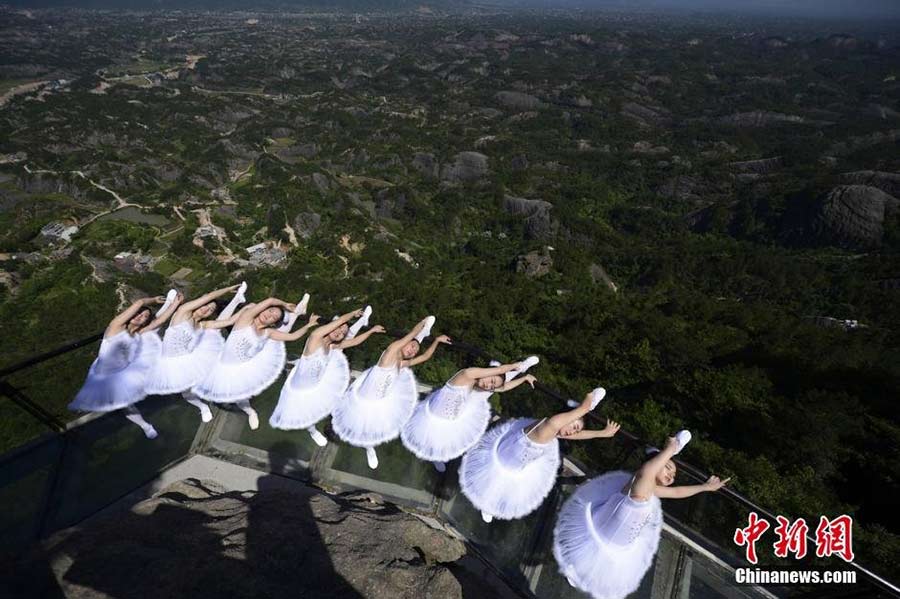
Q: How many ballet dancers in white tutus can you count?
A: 8